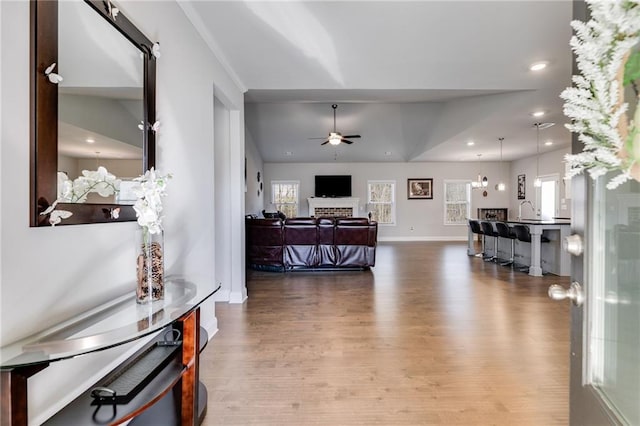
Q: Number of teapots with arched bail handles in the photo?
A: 0